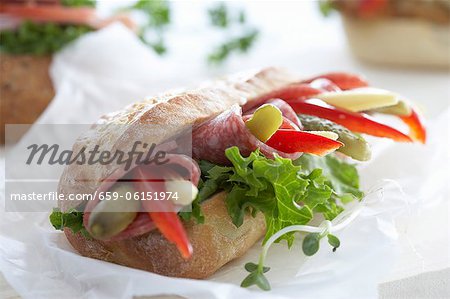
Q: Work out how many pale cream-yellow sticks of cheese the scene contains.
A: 3